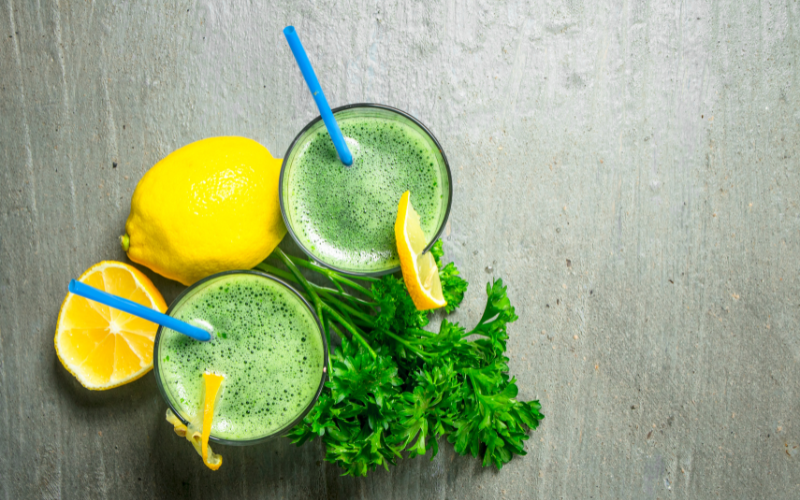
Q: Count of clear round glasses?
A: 2